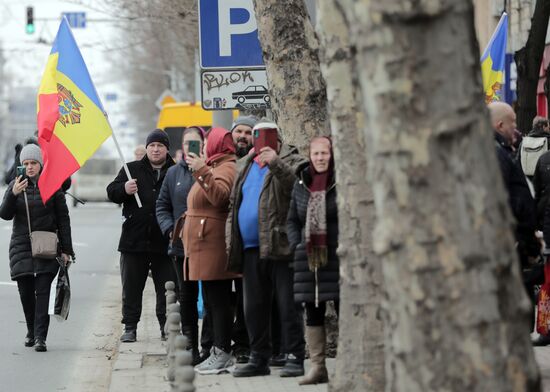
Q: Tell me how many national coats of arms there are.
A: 2